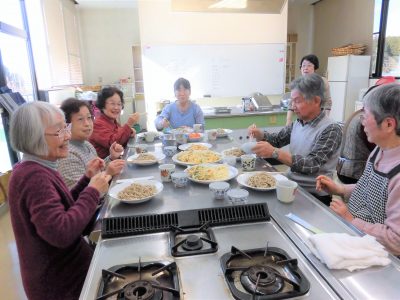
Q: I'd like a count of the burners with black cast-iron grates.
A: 3